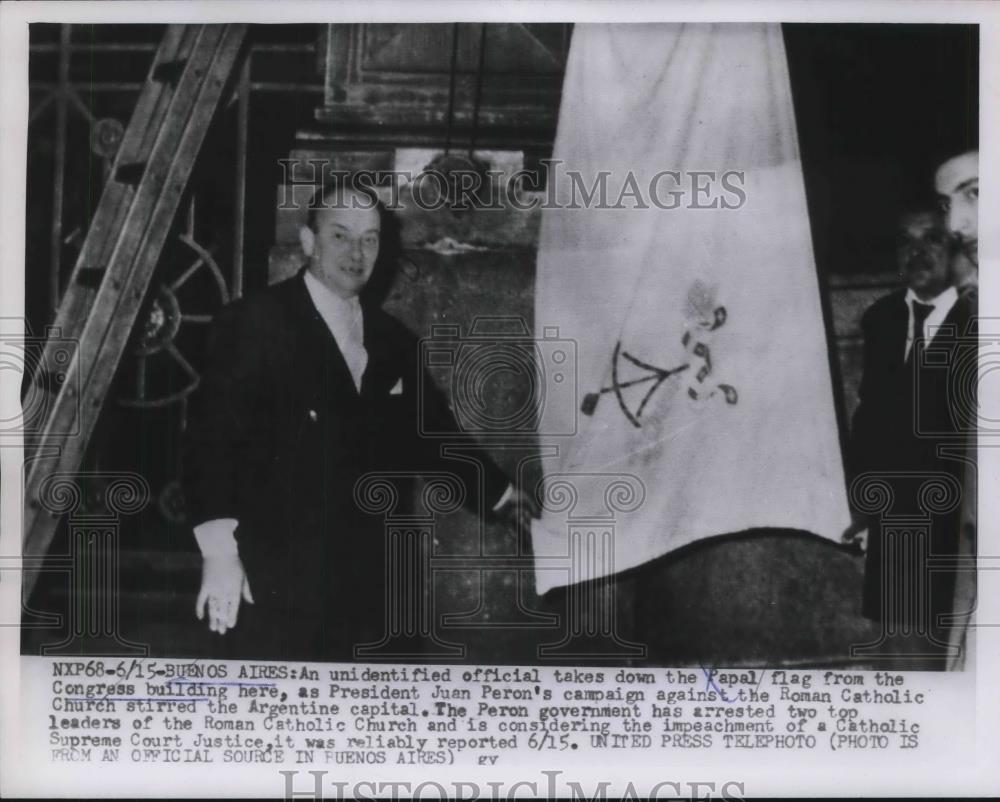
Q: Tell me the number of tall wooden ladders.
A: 1